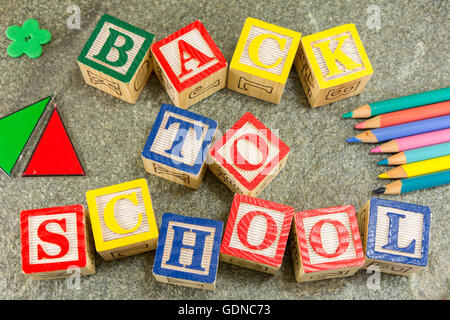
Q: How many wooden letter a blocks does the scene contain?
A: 1